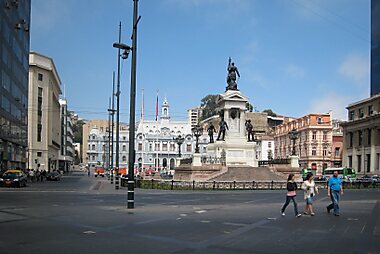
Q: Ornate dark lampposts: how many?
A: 3